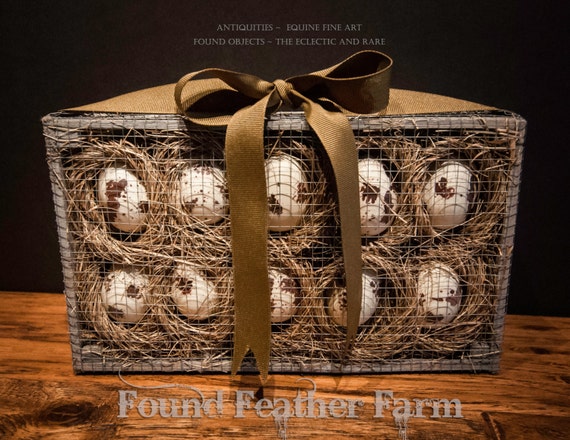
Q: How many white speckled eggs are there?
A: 10